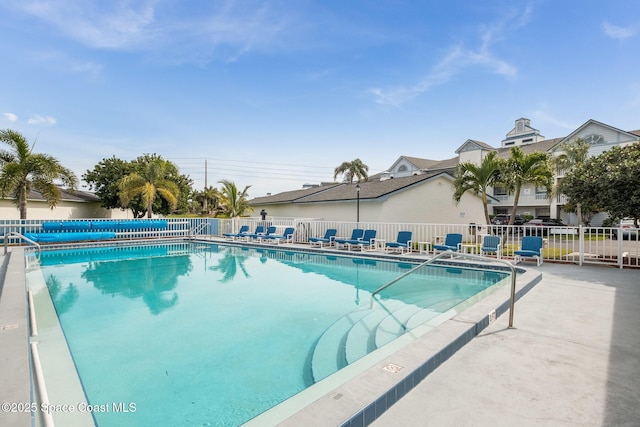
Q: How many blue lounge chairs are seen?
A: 11